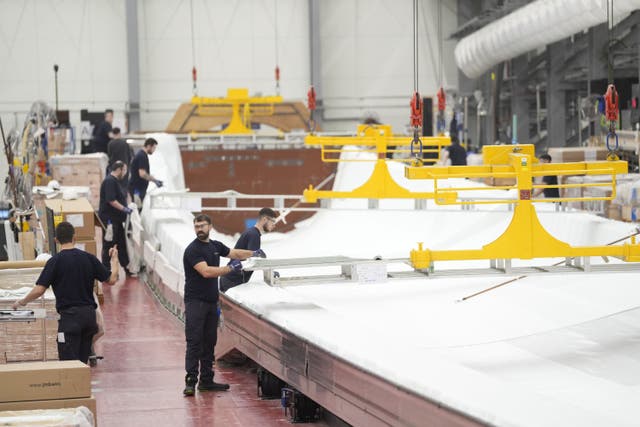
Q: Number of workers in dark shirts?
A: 9